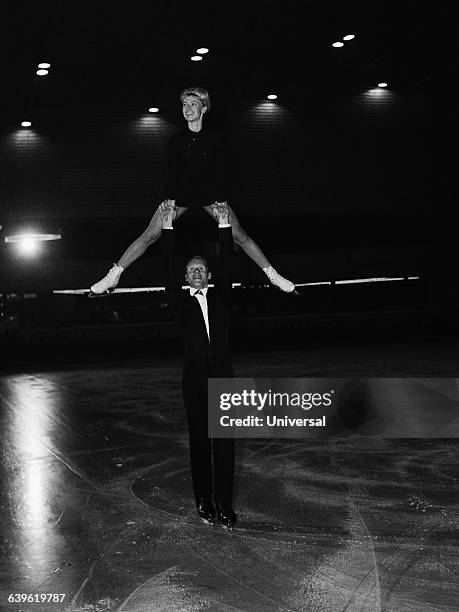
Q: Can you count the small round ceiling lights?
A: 10